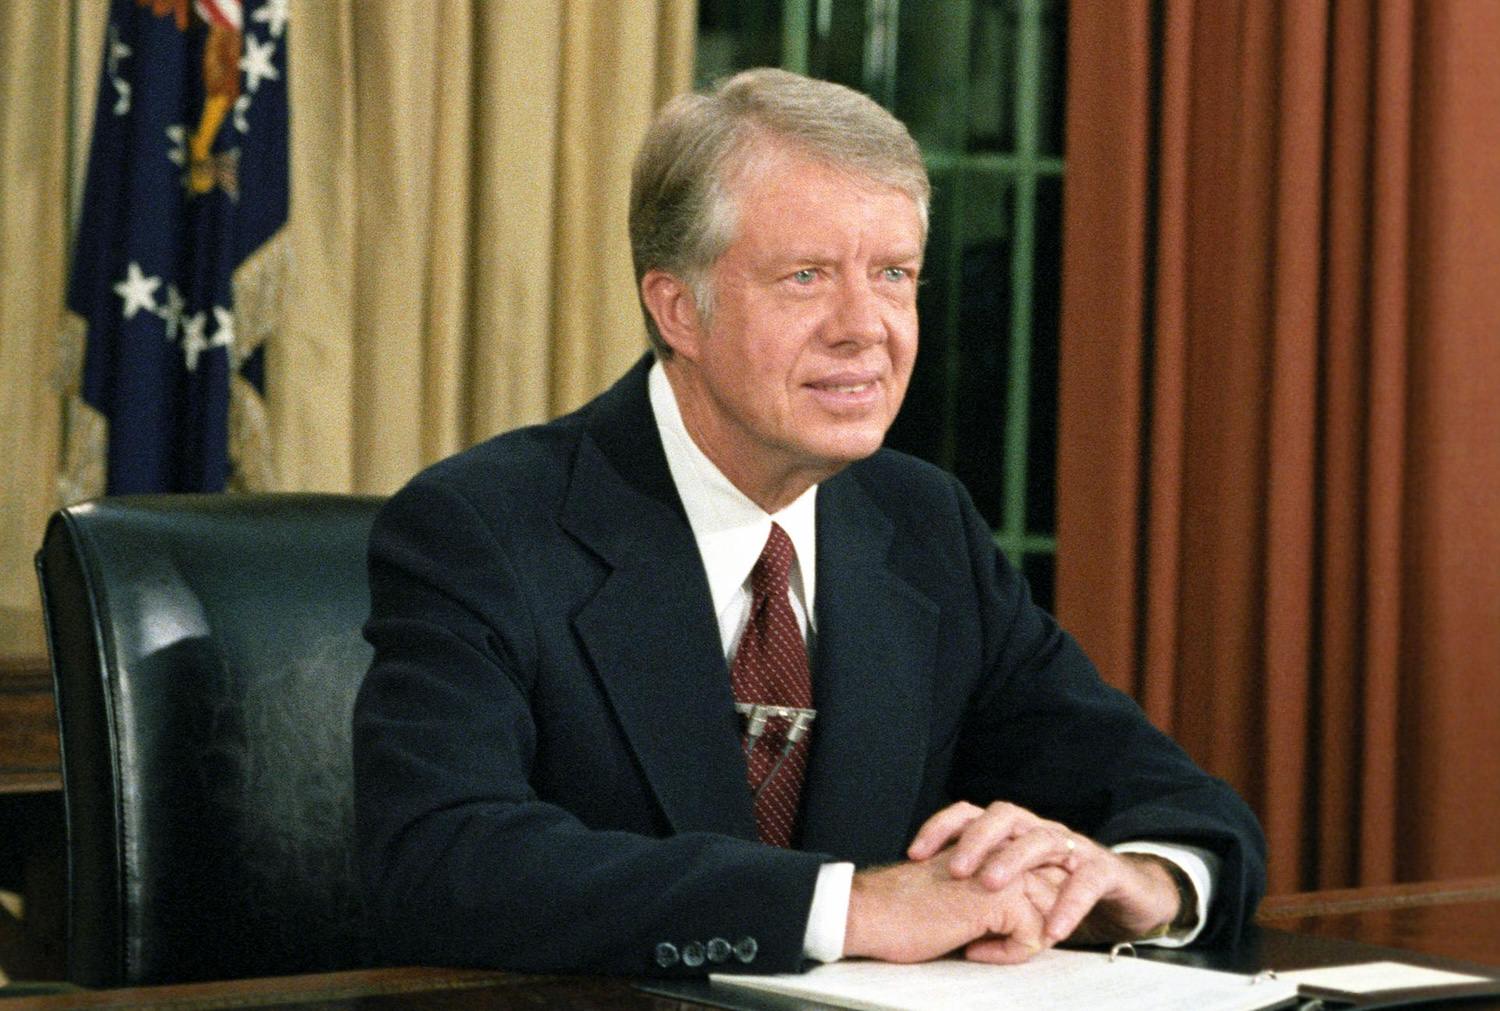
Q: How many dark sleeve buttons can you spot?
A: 4